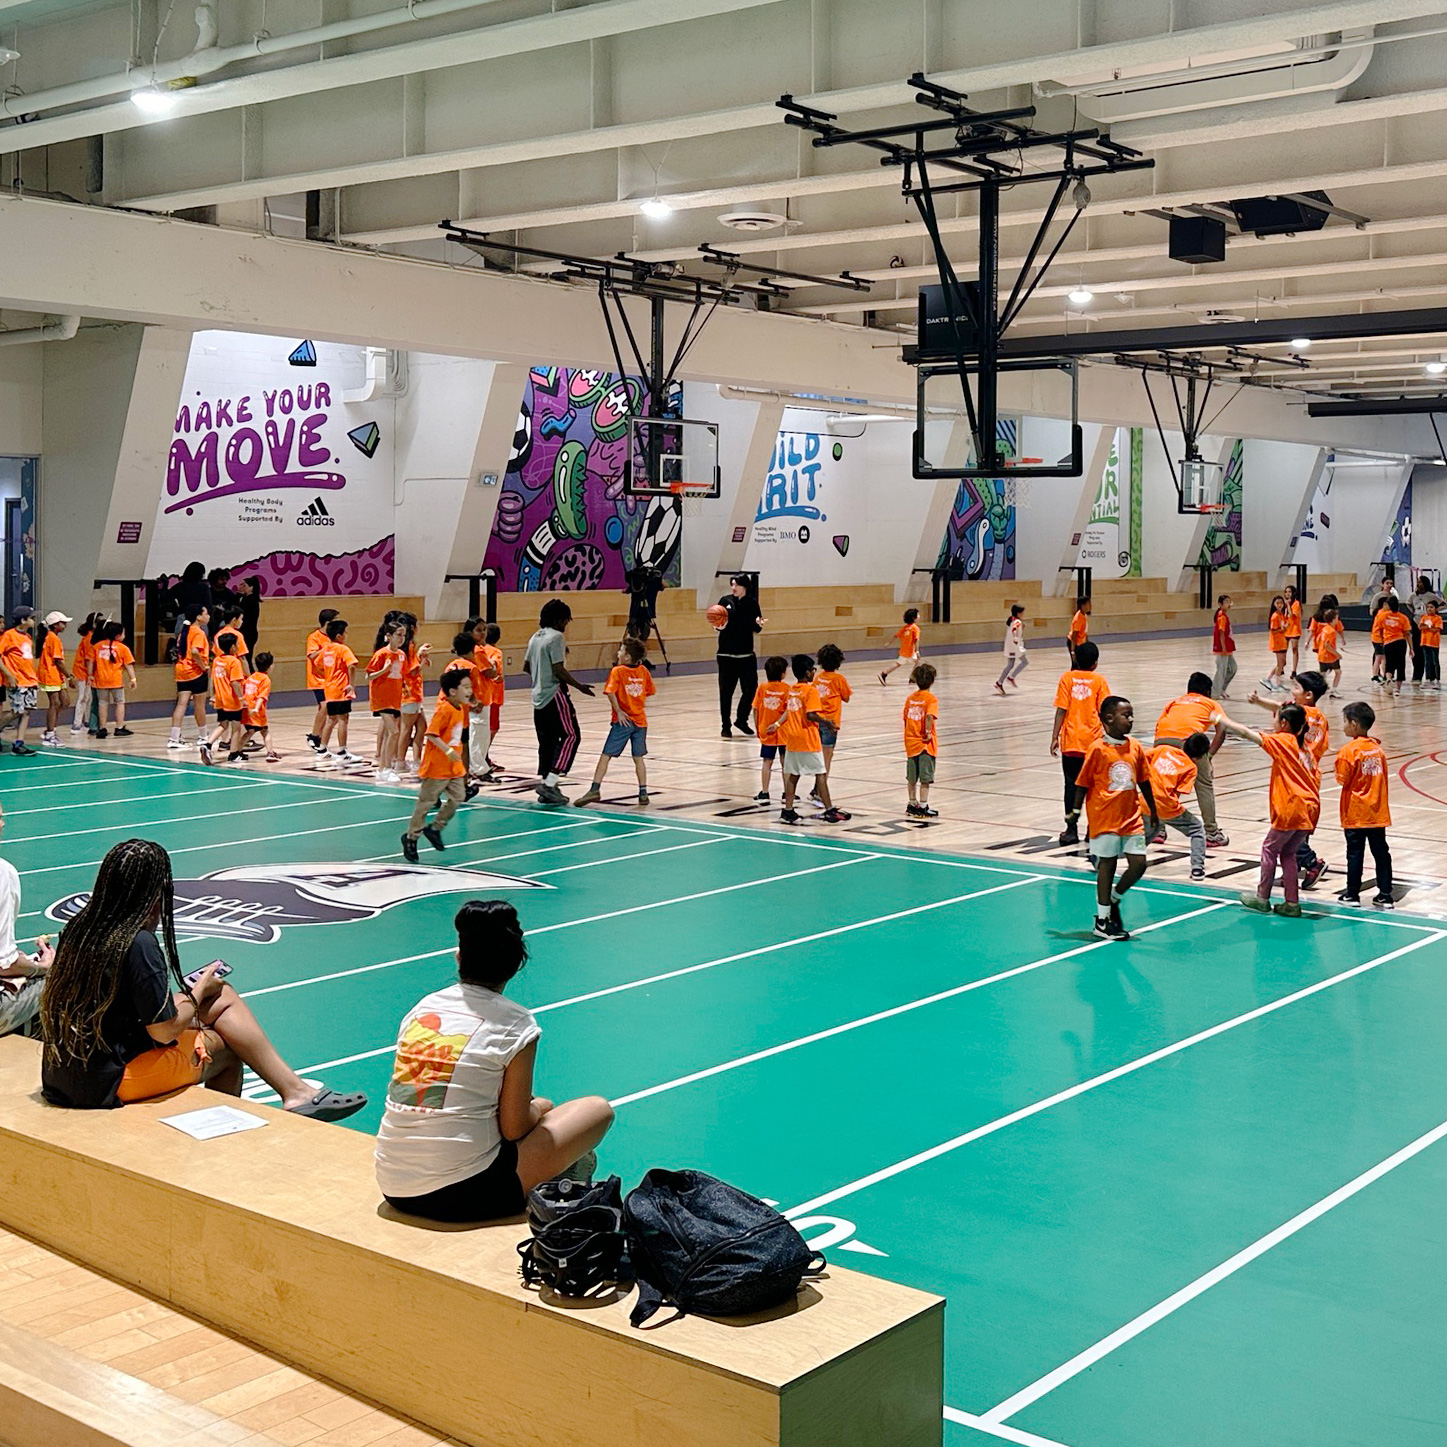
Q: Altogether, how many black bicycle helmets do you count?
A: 2